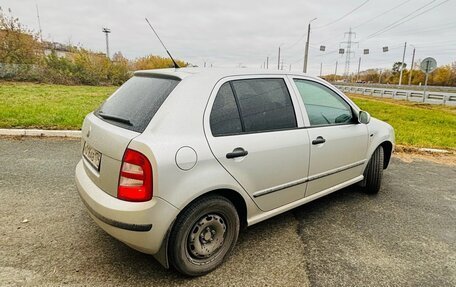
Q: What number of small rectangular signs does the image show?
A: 4